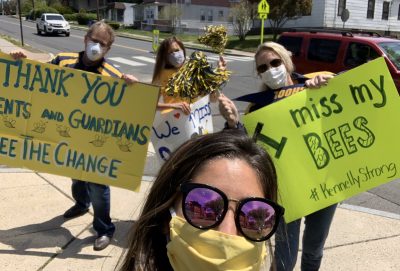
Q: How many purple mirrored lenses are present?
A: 2